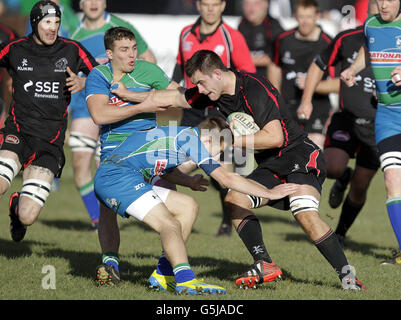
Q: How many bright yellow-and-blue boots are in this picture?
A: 2